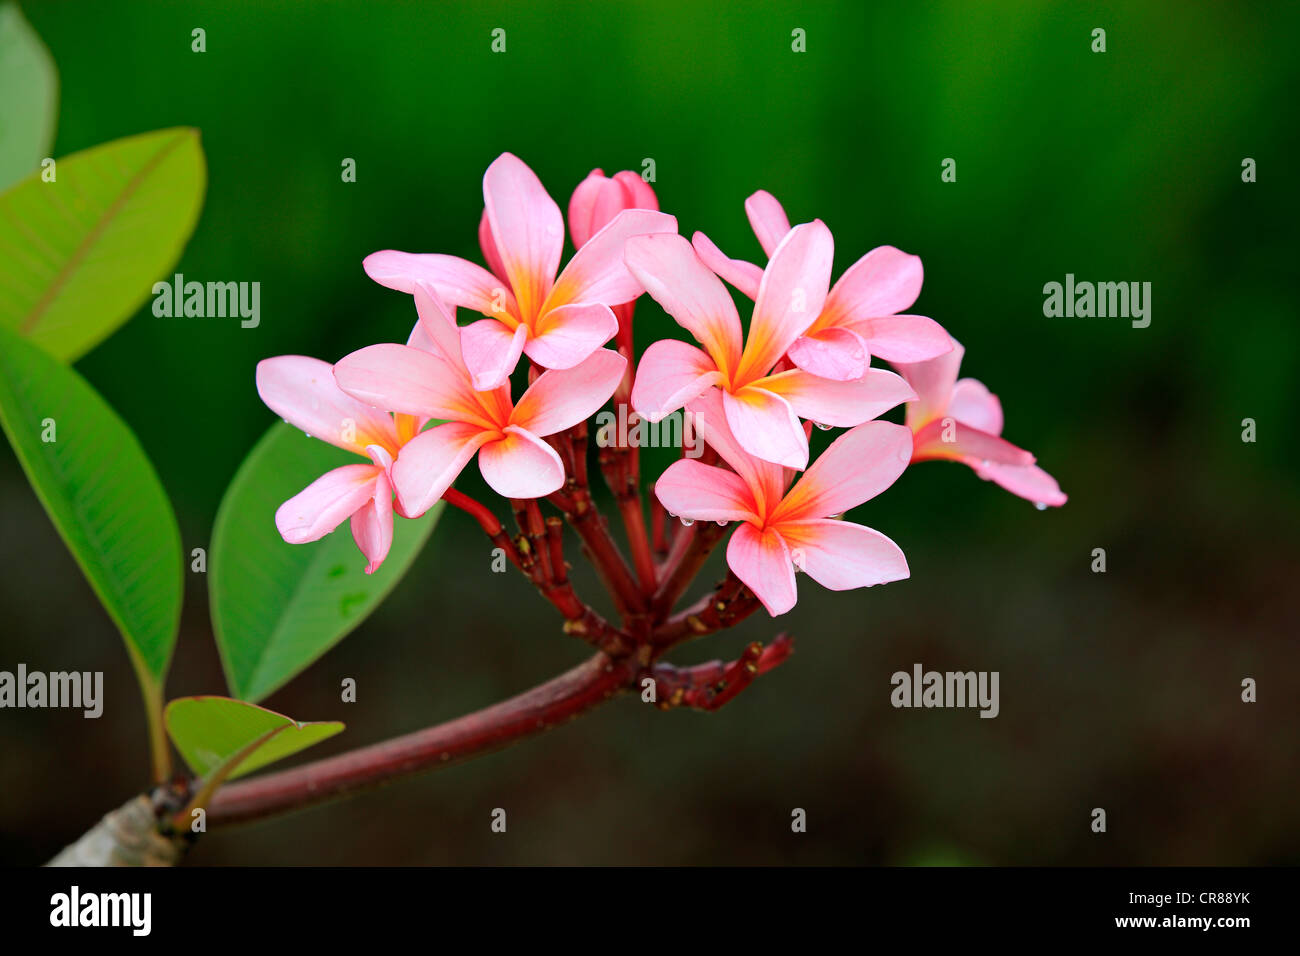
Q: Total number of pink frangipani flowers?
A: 7